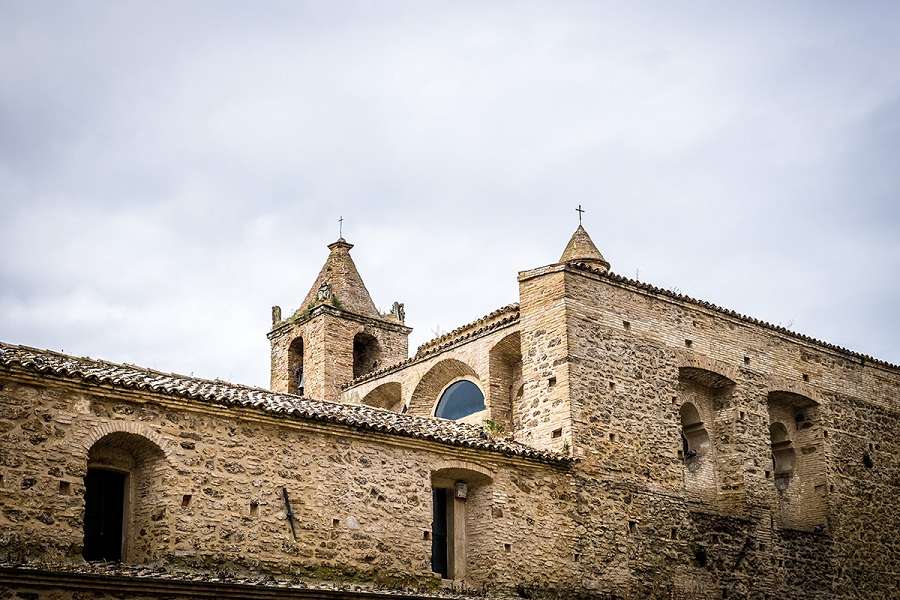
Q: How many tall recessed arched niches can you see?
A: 2